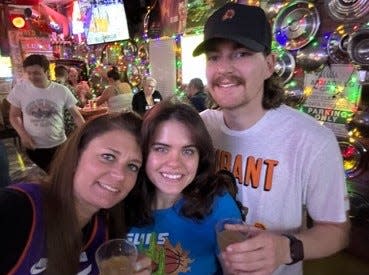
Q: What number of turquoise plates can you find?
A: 0